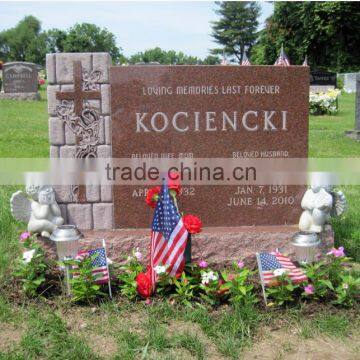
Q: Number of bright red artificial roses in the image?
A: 4